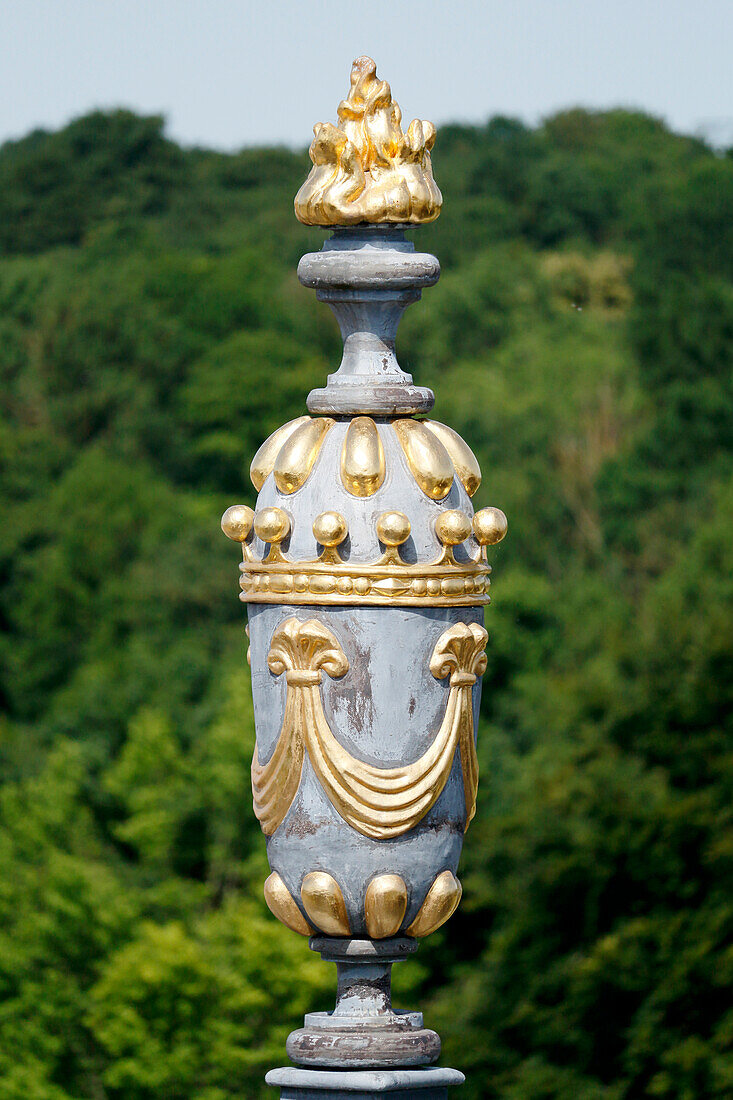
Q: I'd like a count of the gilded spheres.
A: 6